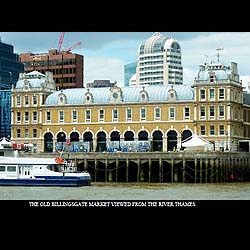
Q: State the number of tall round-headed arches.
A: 11